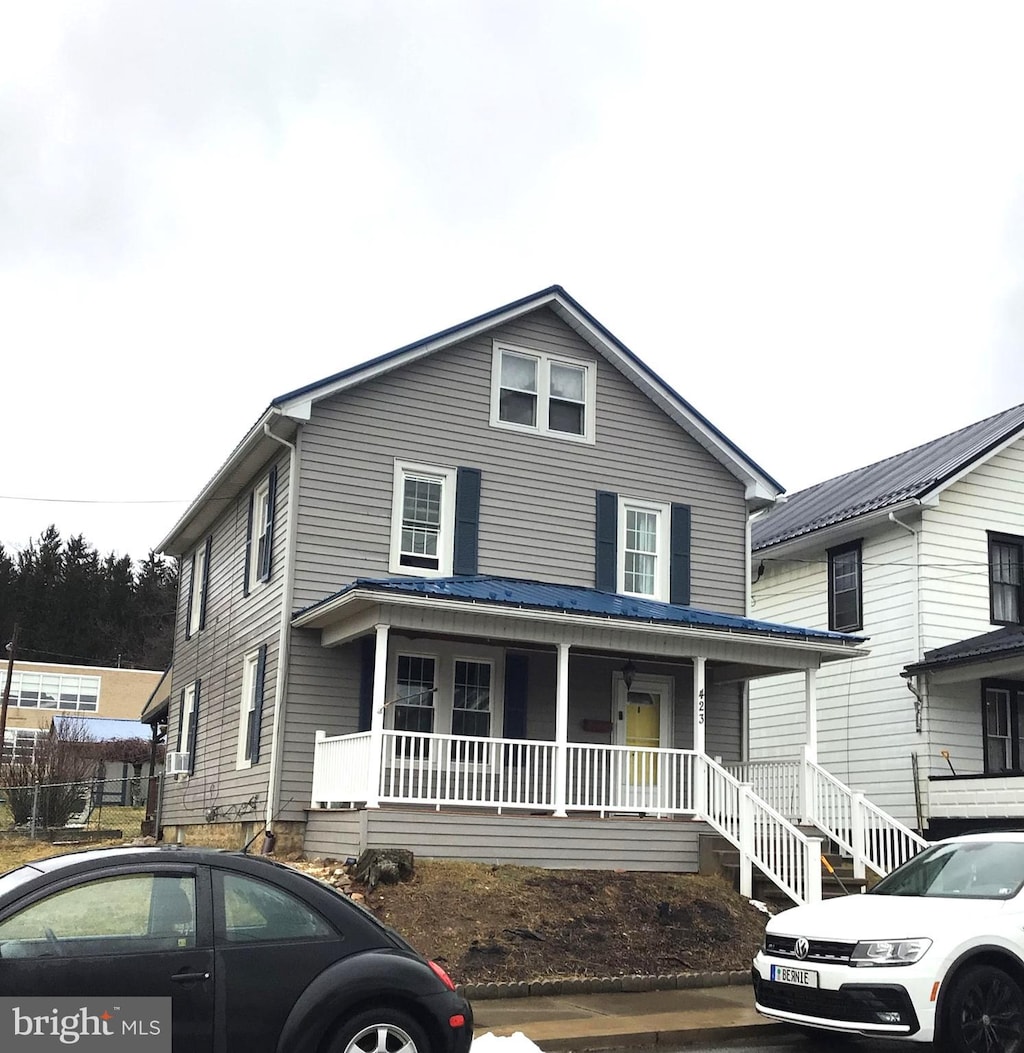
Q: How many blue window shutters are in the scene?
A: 12